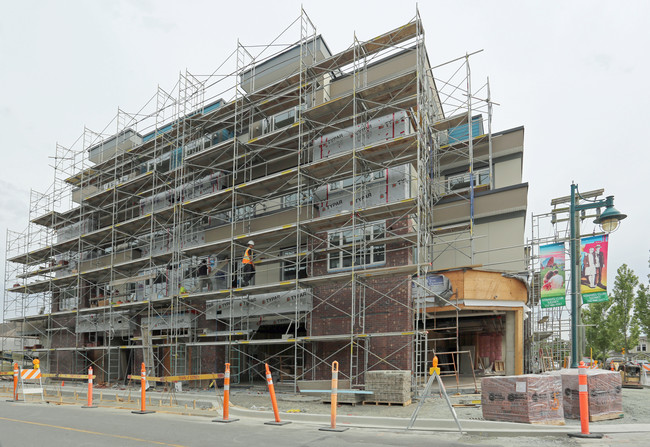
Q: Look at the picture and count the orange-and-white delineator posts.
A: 7